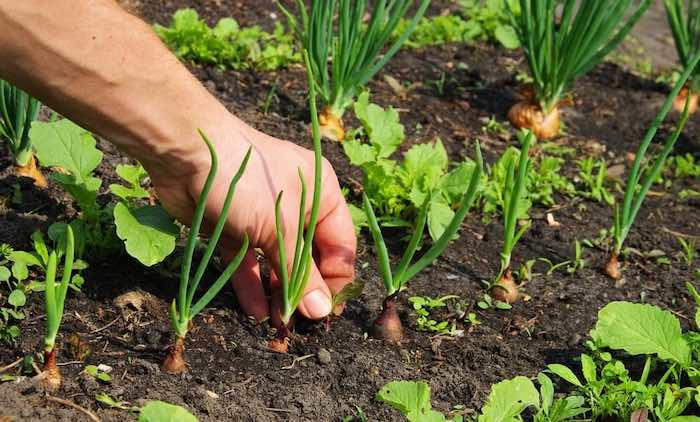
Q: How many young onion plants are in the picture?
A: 6